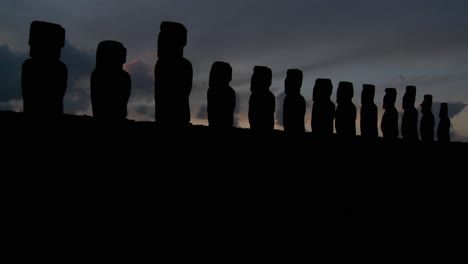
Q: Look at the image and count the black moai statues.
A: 13